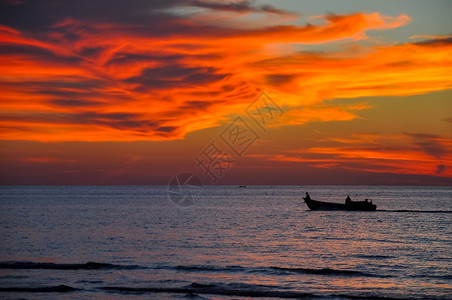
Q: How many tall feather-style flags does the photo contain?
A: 0